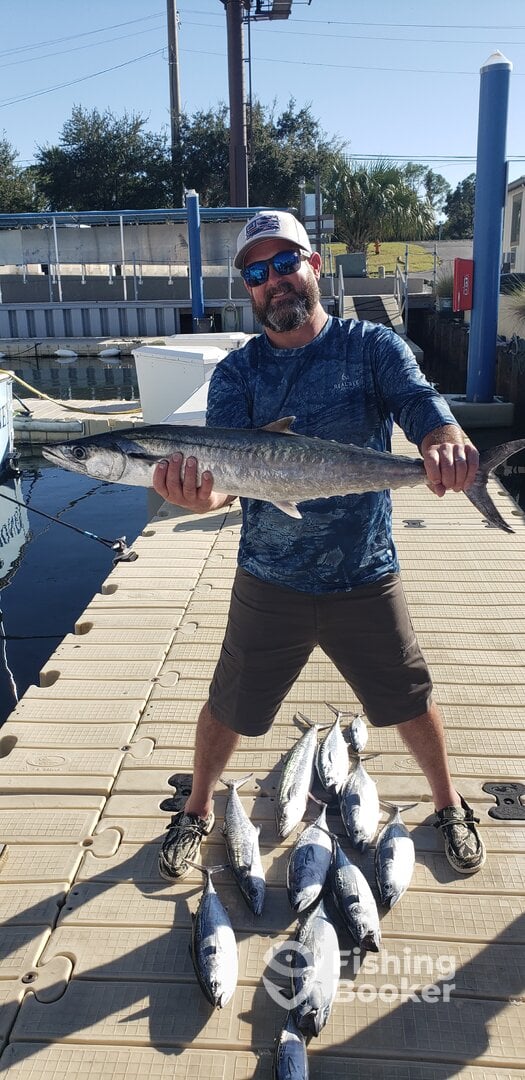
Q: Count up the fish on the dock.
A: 11